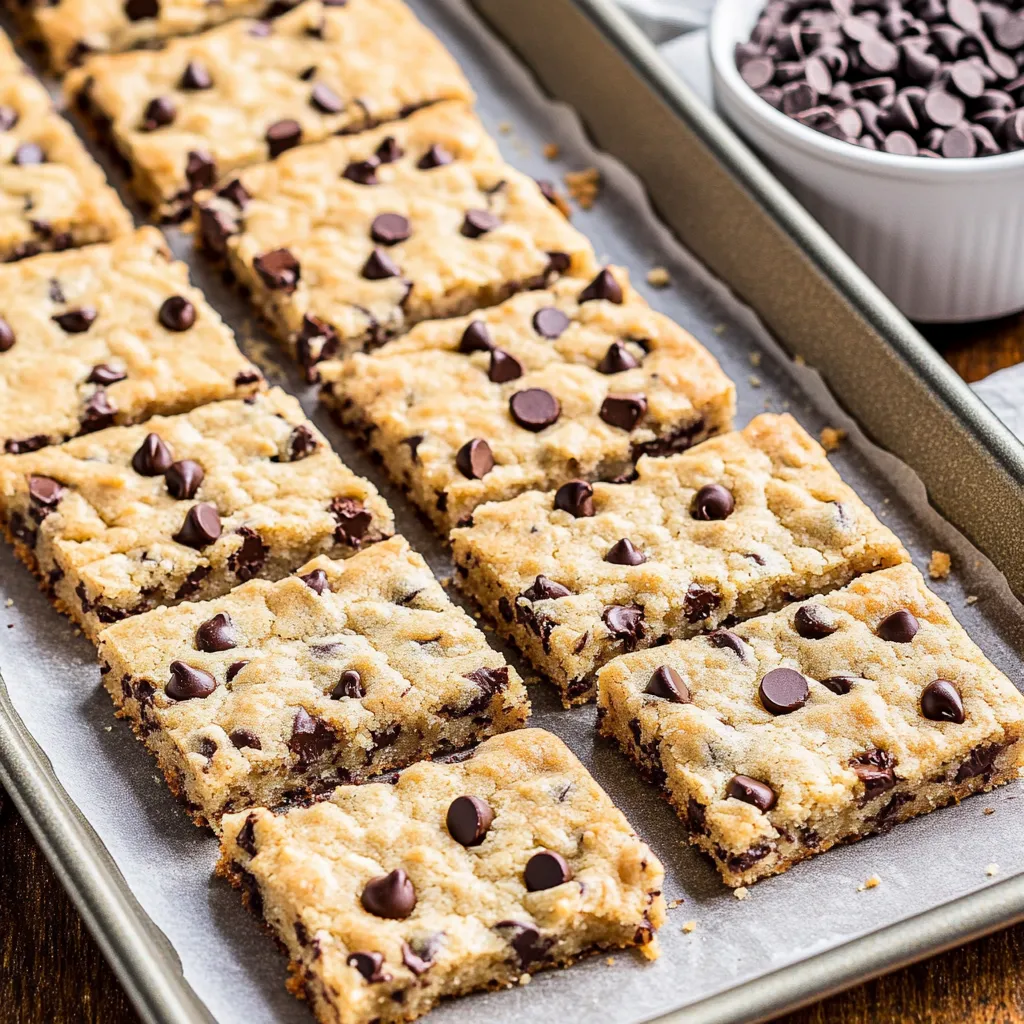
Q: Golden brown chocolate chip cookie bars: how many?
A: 11